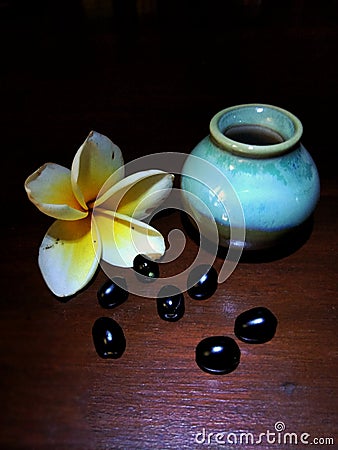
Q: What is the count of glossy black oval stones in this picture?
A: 7